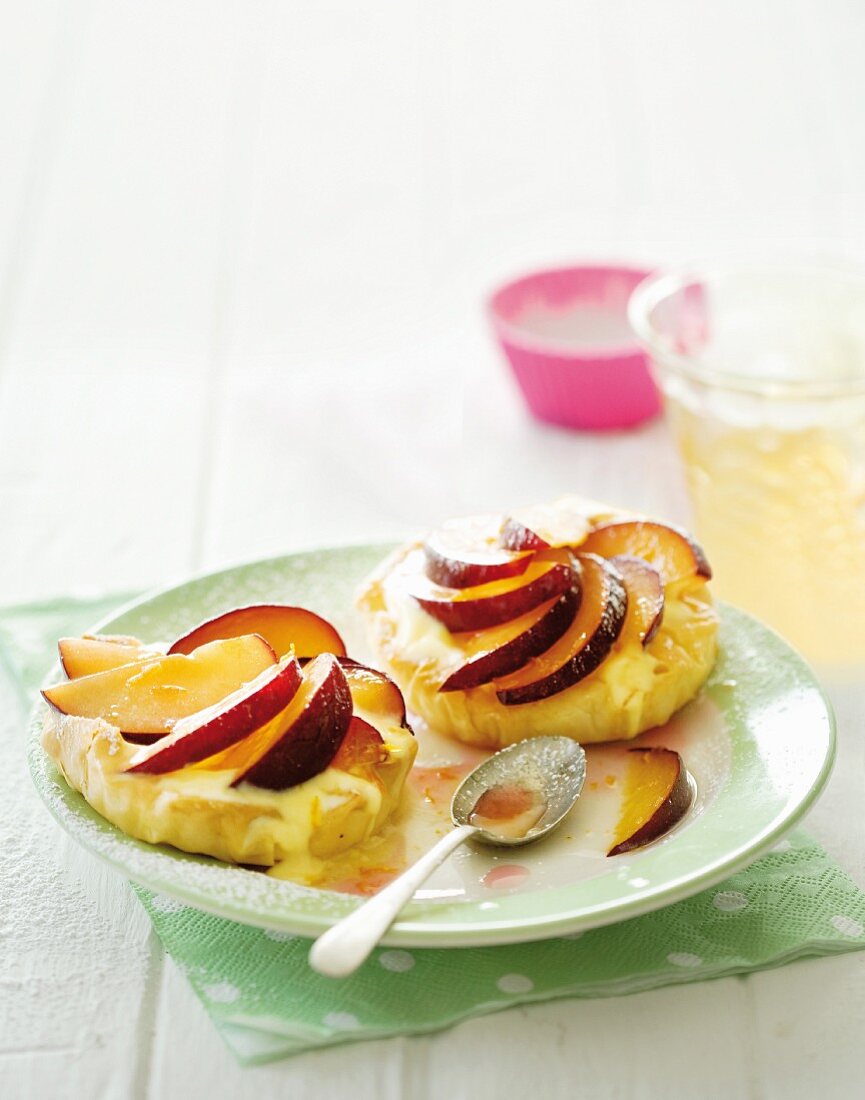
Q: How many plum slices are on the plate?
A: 15